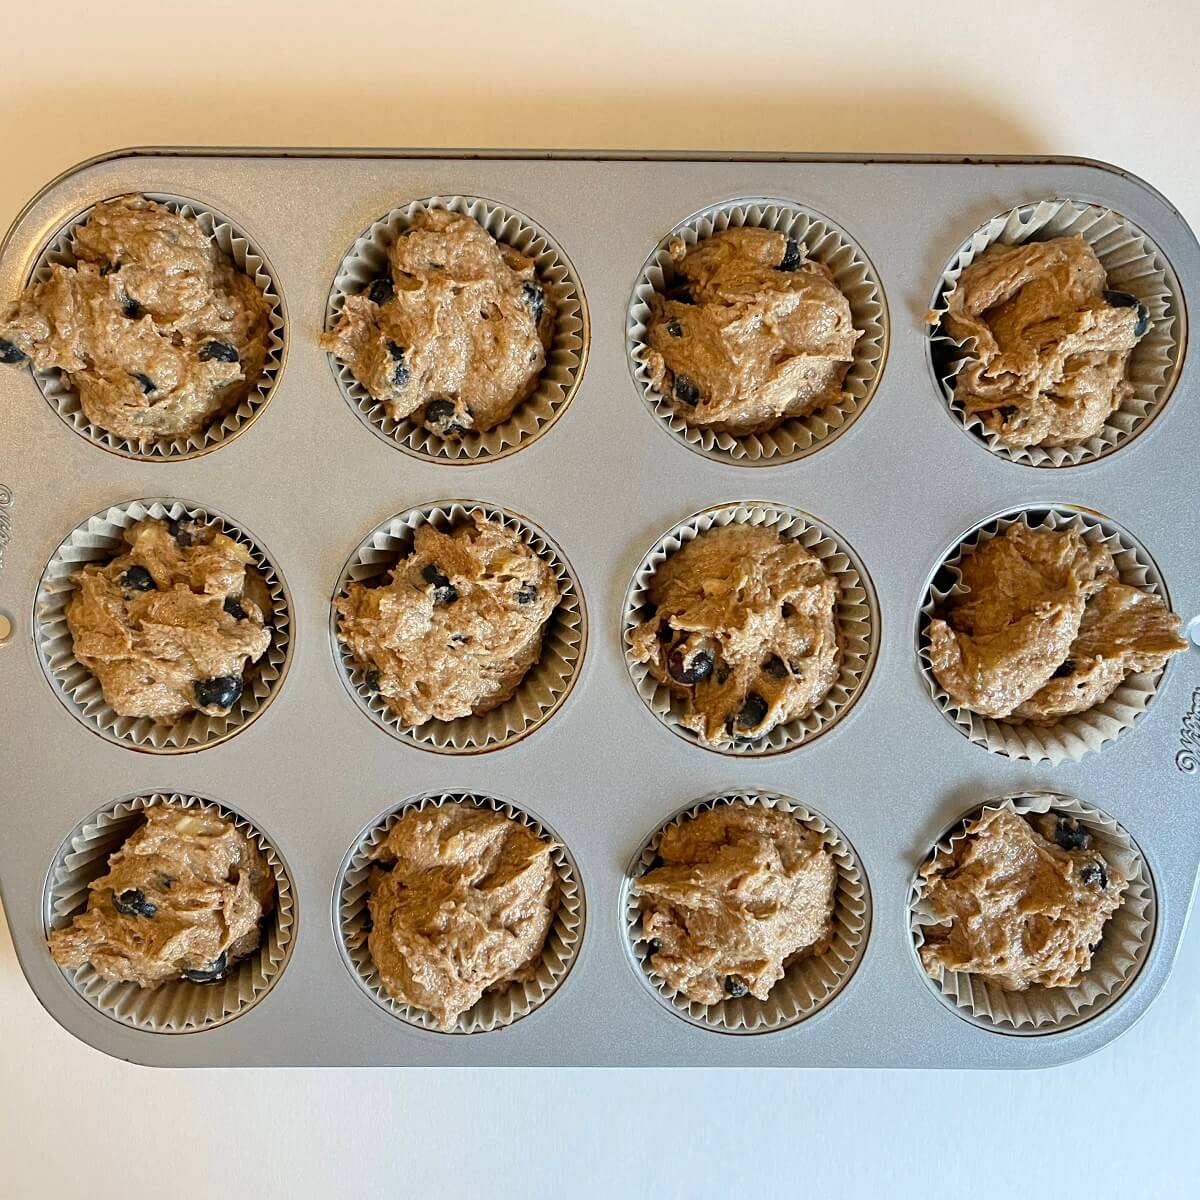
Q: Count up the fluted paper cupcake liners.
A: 12